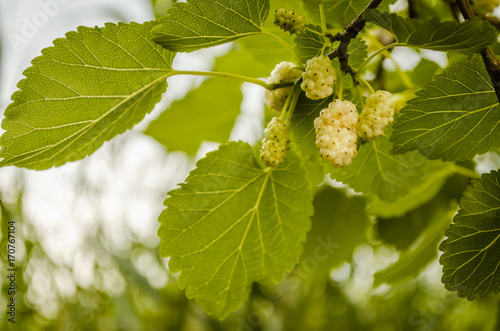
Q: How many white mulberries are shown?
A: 6